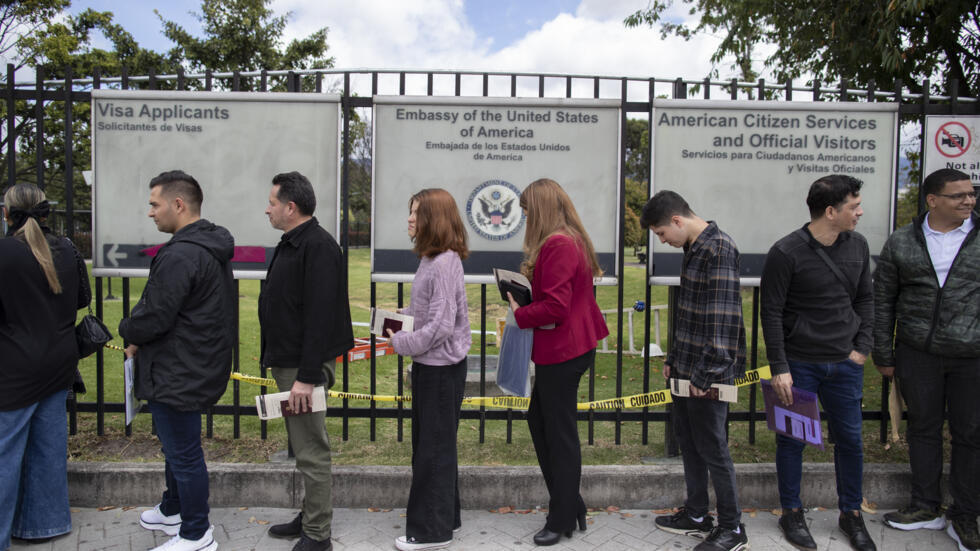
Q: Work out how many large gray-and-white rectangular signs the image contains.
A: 3